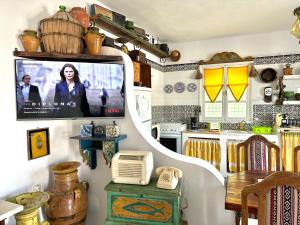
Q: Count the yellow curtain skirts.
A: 3